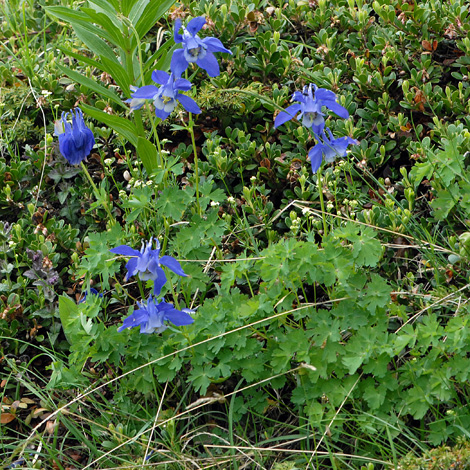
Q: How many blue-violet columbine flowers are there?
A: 7